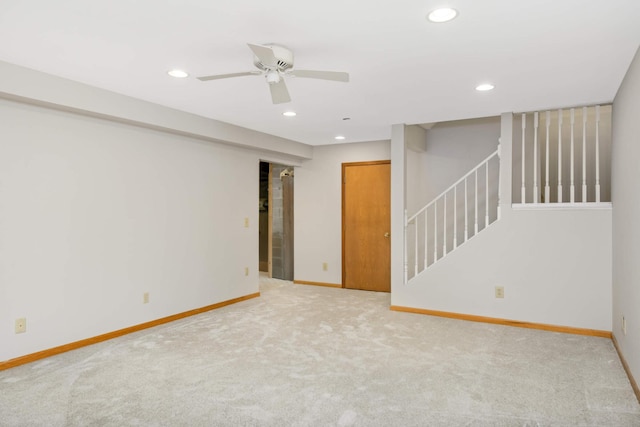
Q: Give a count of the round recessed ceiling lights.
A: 5